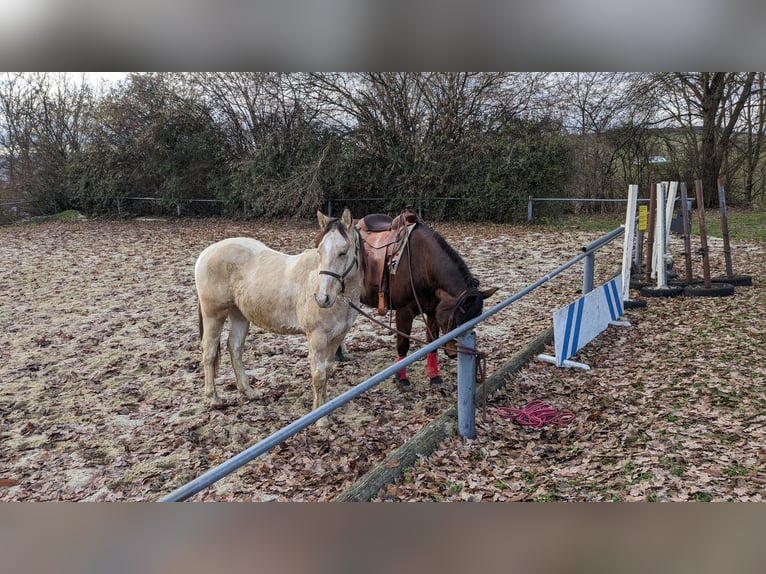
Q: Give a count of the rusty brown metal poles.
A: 4